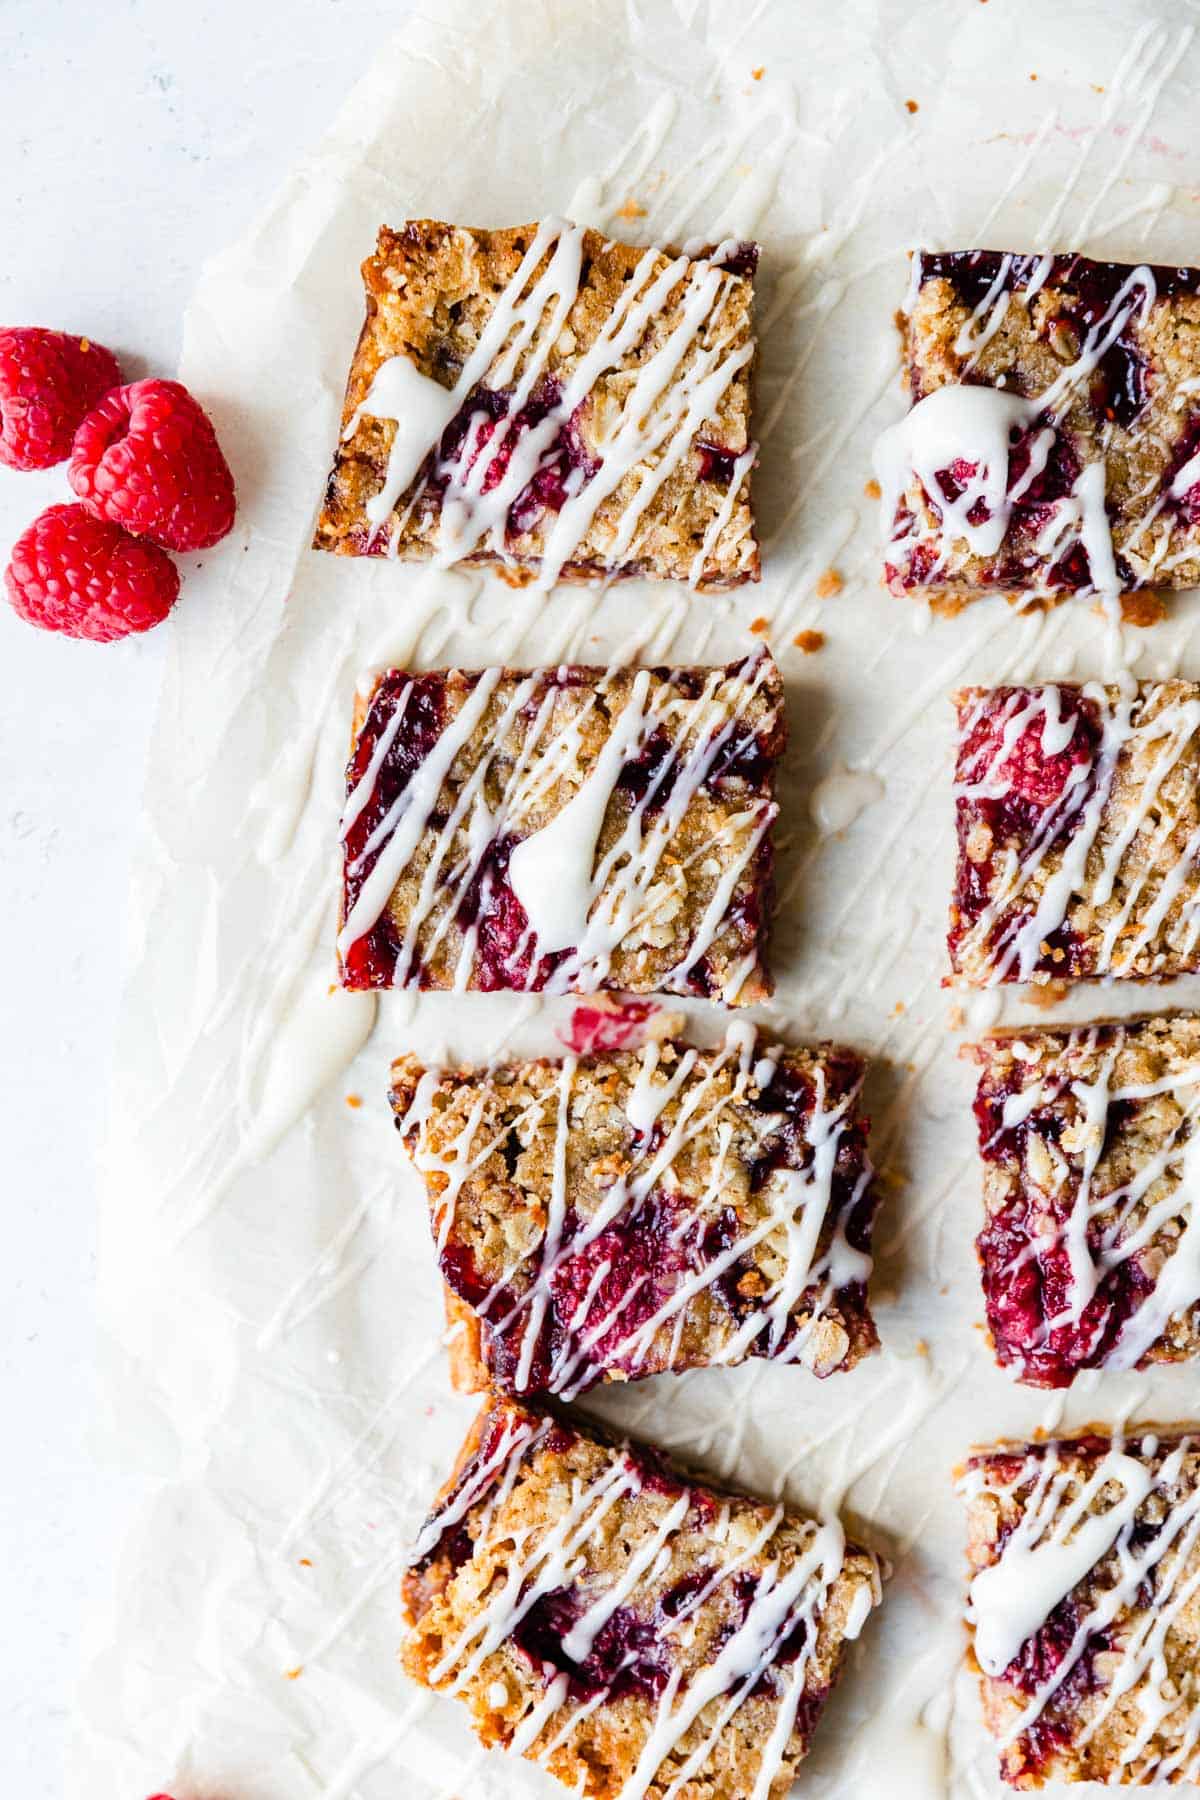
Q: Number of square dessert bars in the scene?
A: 8